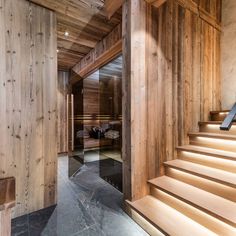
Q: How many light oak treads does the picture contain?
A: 7